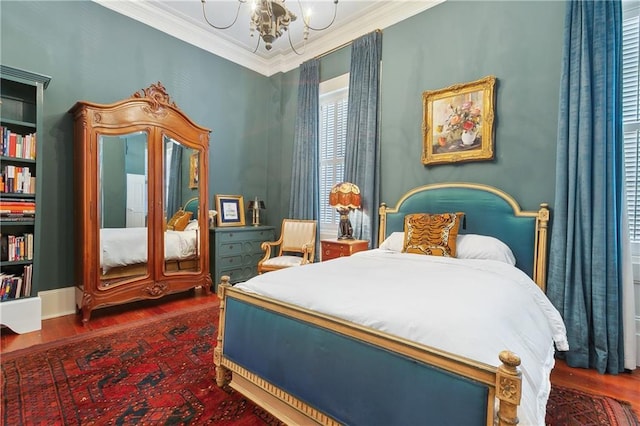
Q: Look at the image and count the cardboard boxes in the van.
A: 0